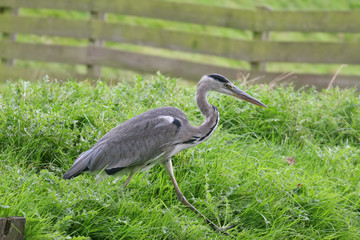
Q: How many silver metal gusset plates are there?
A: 0